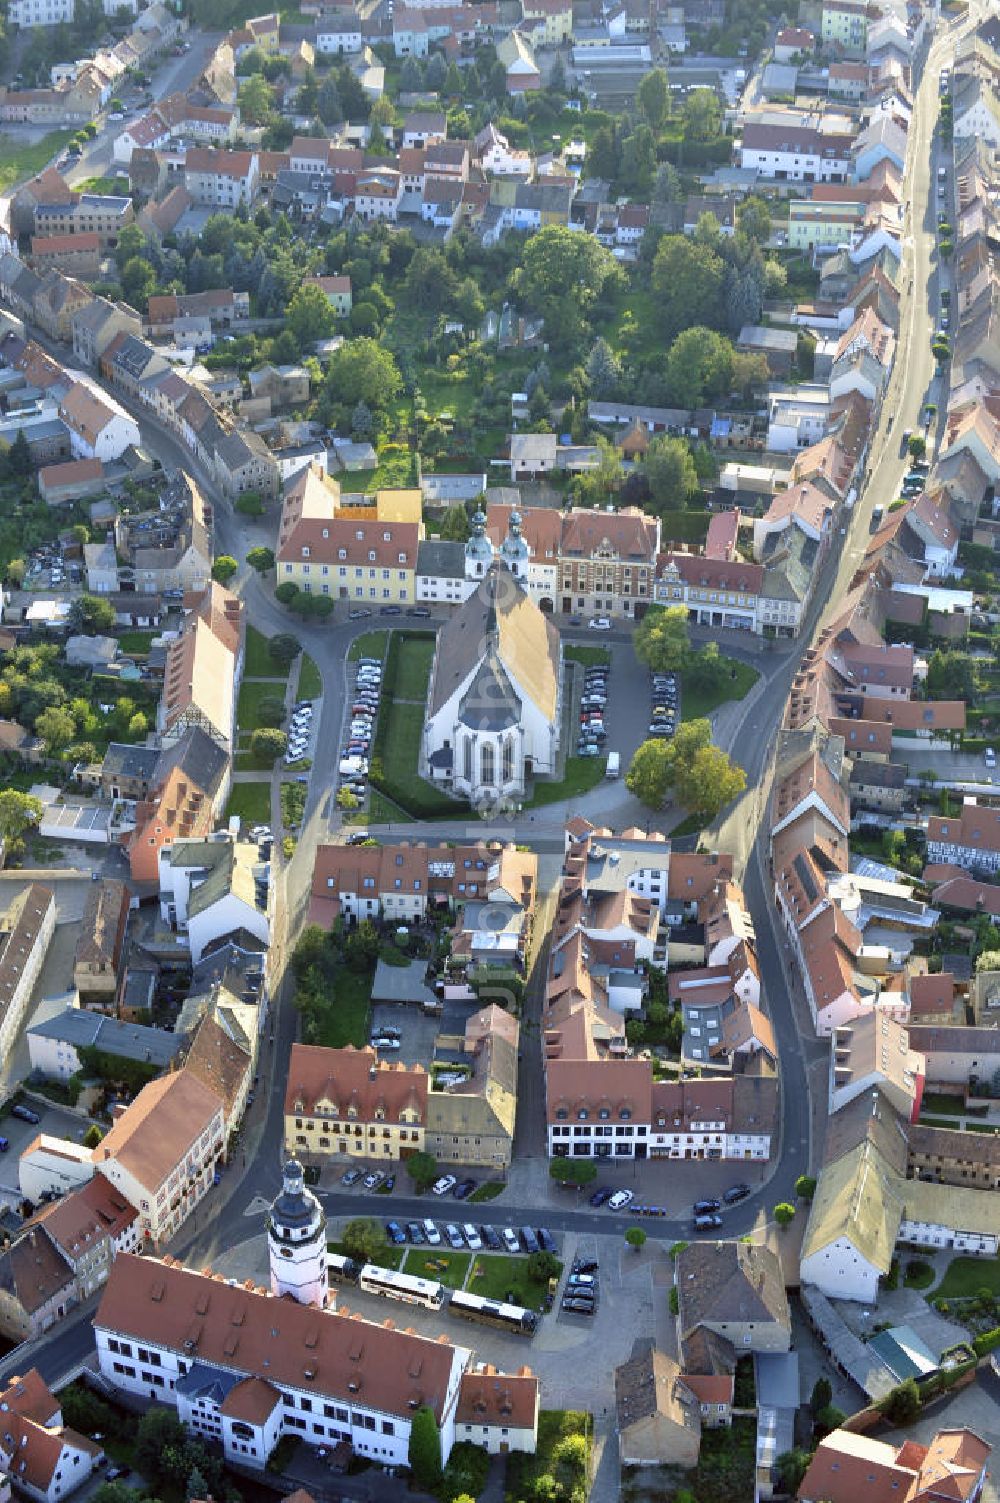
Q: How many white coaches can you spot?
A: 1